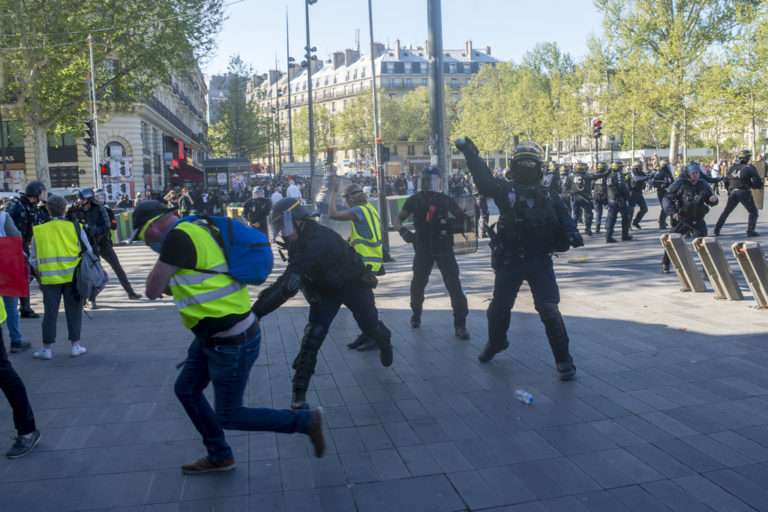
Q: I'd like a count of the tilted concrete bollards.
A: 3